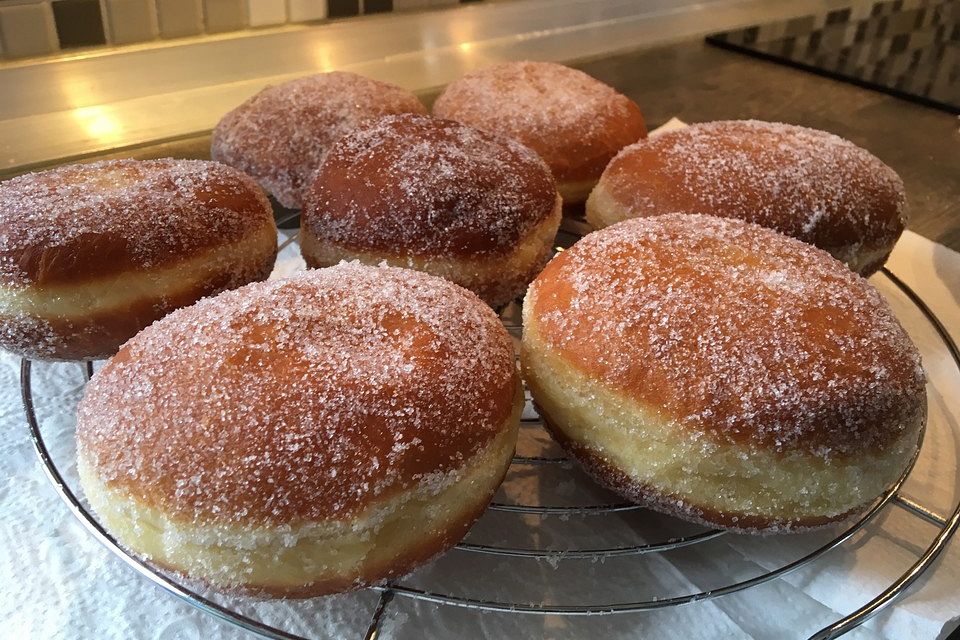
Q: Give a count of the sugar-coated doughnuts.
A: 7